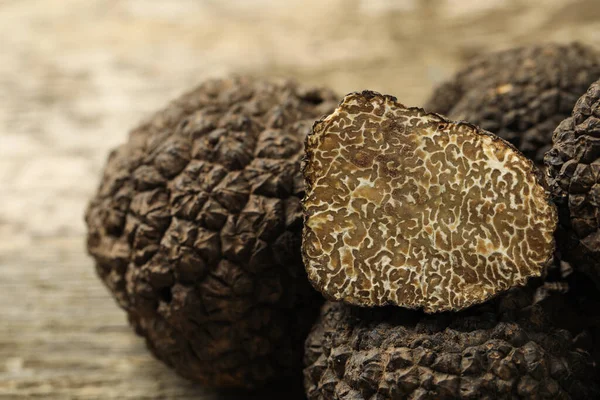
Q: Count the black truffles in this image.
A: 5